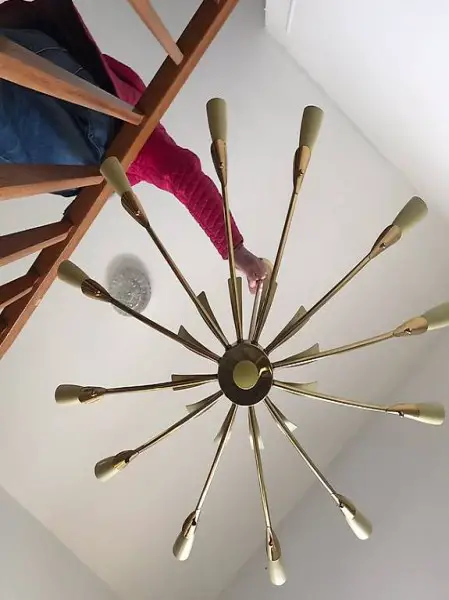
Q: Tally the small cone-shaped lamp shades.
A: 12